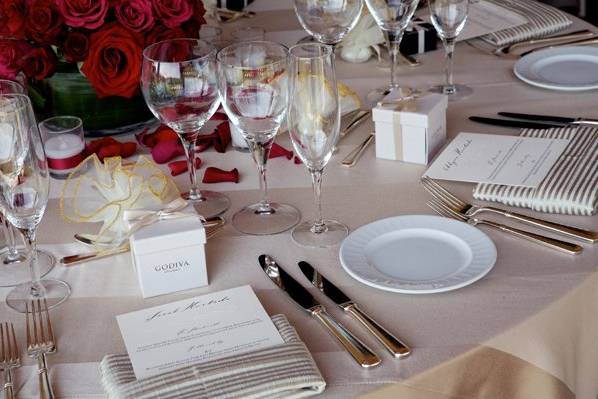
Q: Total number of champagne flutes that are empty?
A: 3